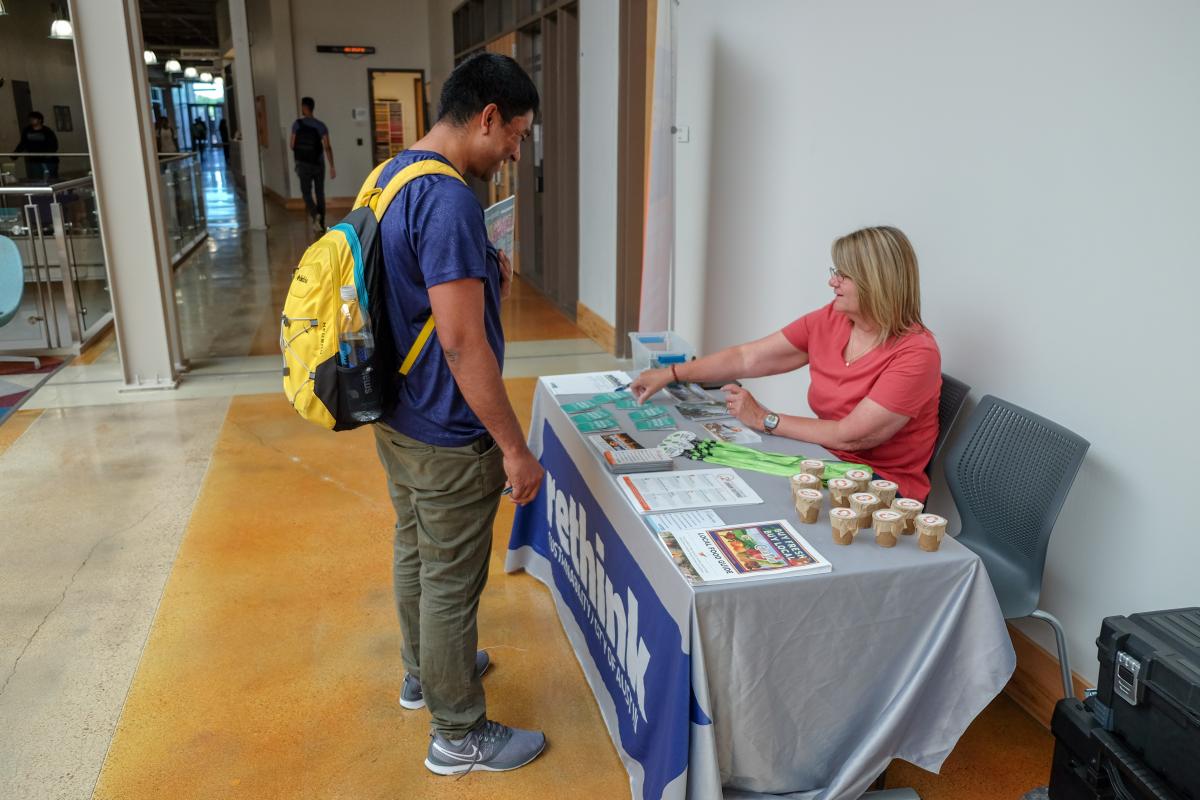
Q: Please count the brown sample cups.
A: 11